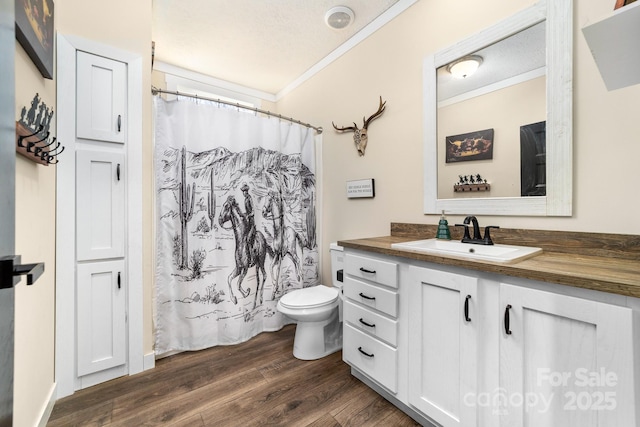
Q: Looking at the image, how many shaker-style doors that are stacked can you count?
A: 3